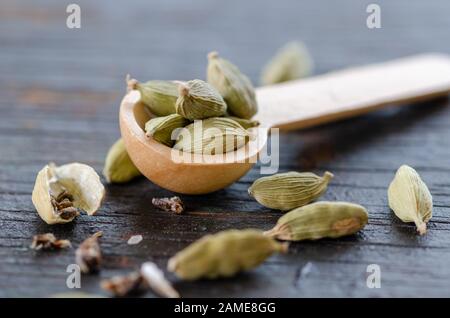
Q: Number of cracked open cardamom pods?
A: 1